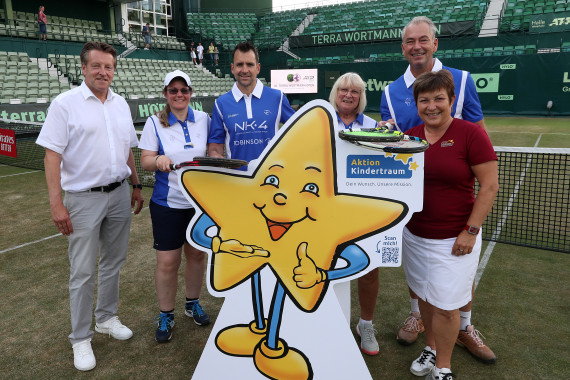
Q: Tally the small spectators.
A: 6